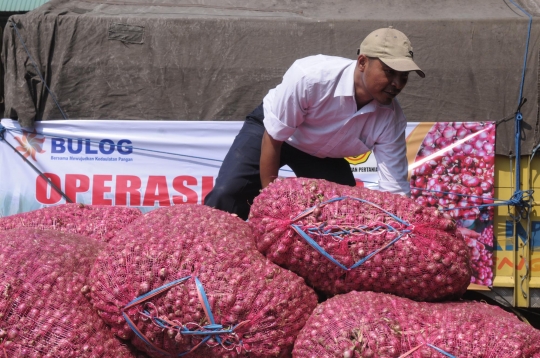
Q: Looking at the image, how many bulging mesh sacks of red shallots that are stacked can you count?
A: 5